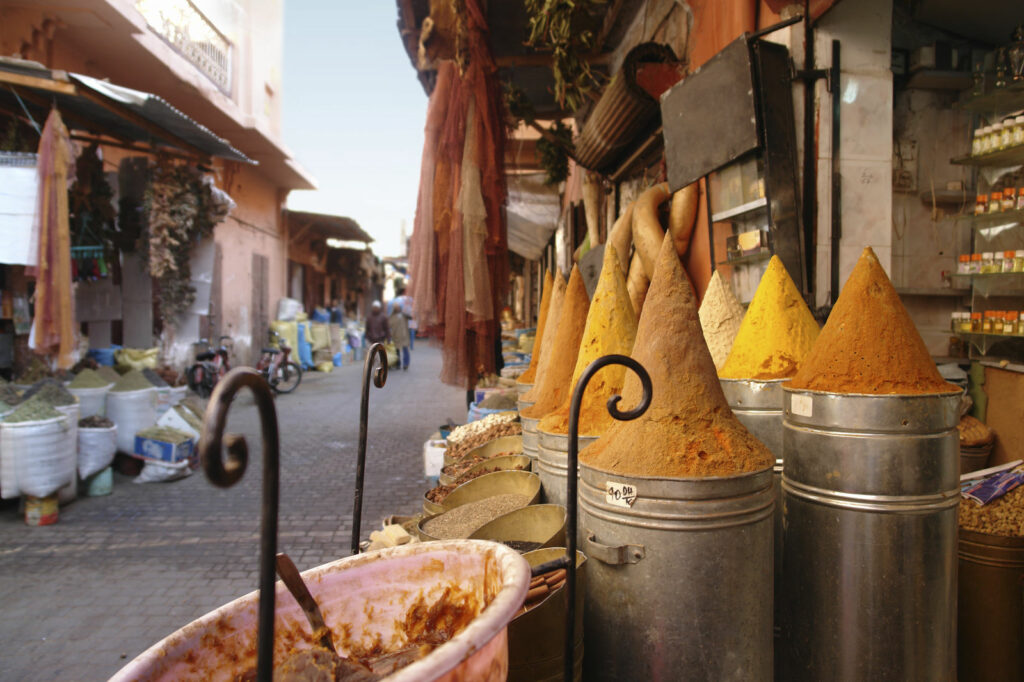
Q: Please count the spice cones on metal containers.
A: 8